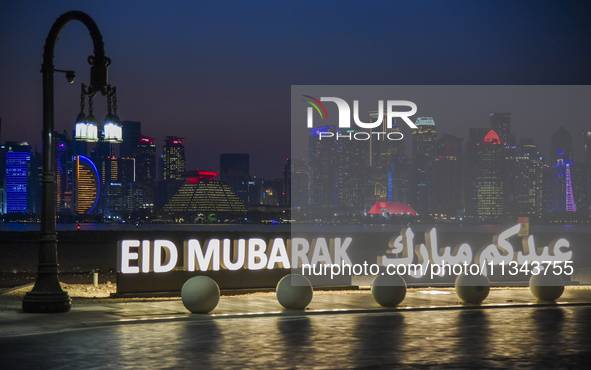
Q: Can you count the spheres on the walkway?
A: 5